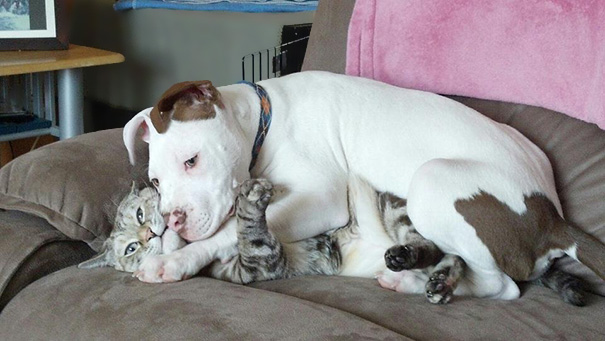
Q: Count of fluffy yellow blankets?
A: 0